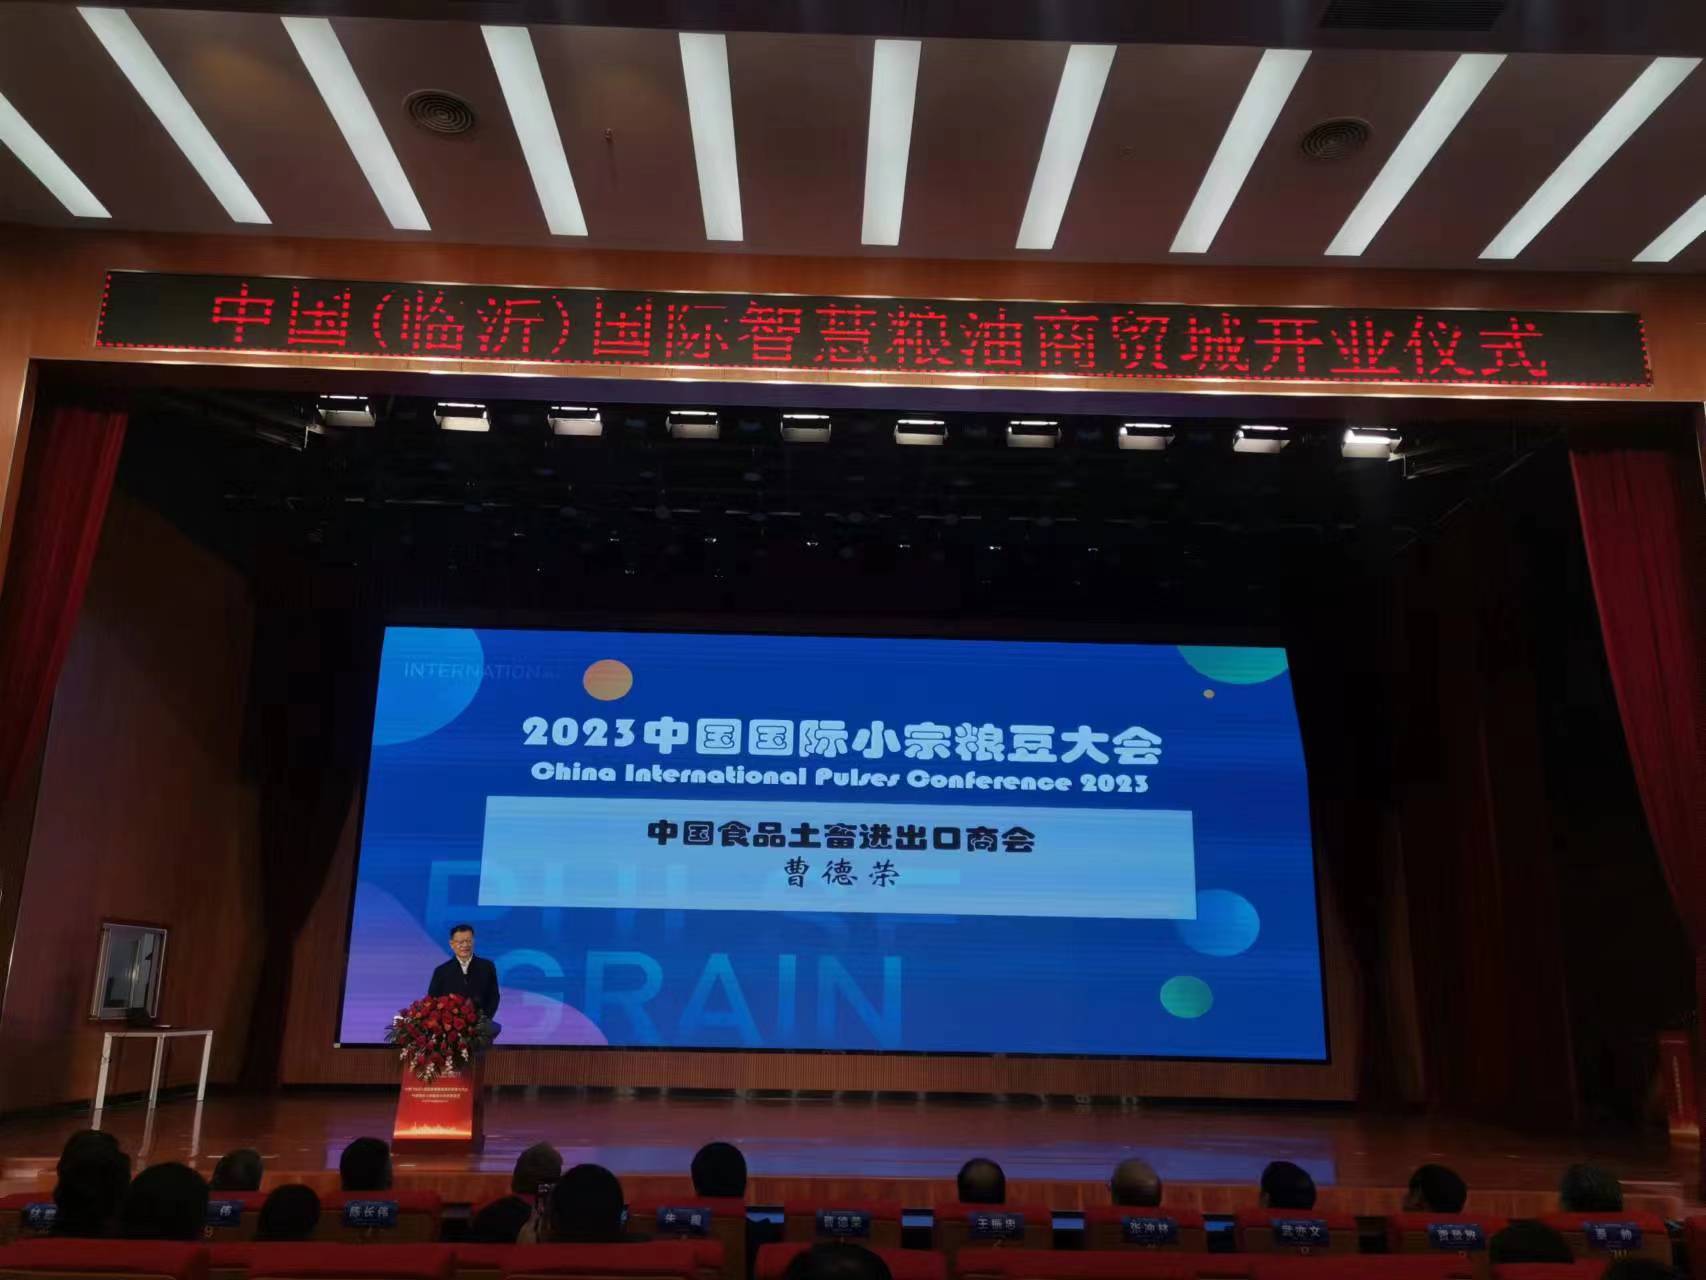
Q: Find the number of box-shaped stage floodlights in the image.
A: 10